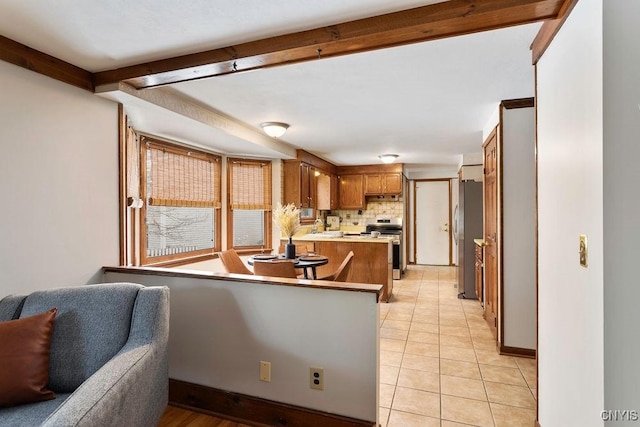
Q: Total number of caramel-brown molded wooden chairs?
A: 4